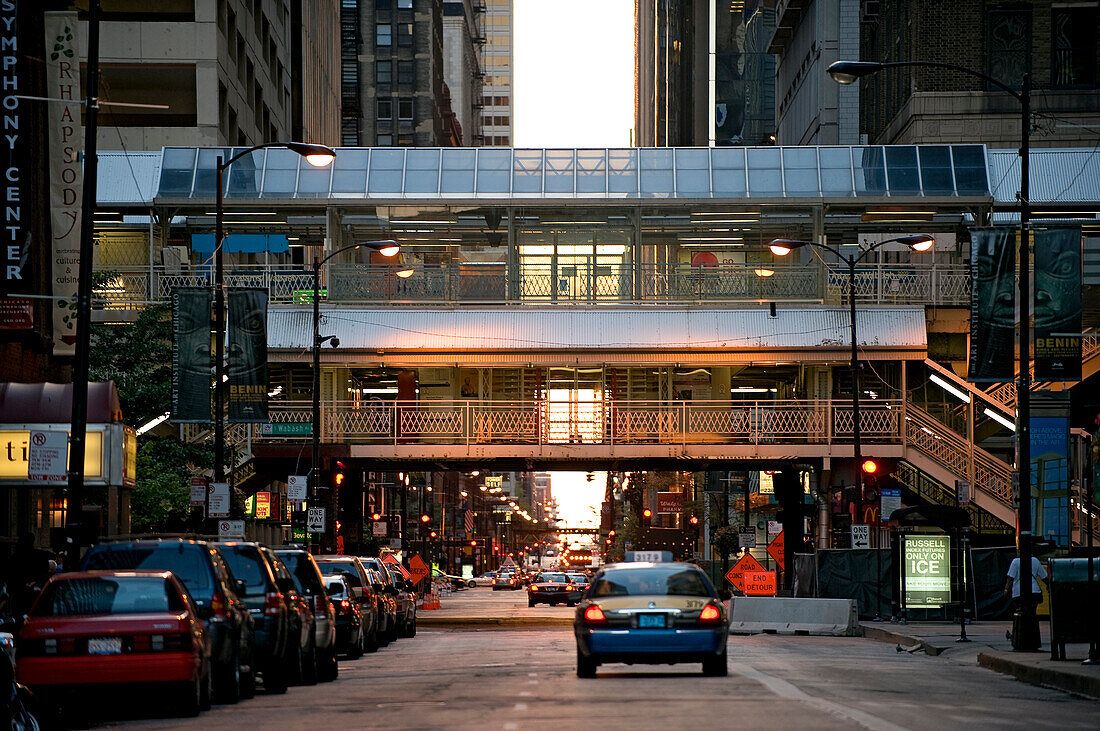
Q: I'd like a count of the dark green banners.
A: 4